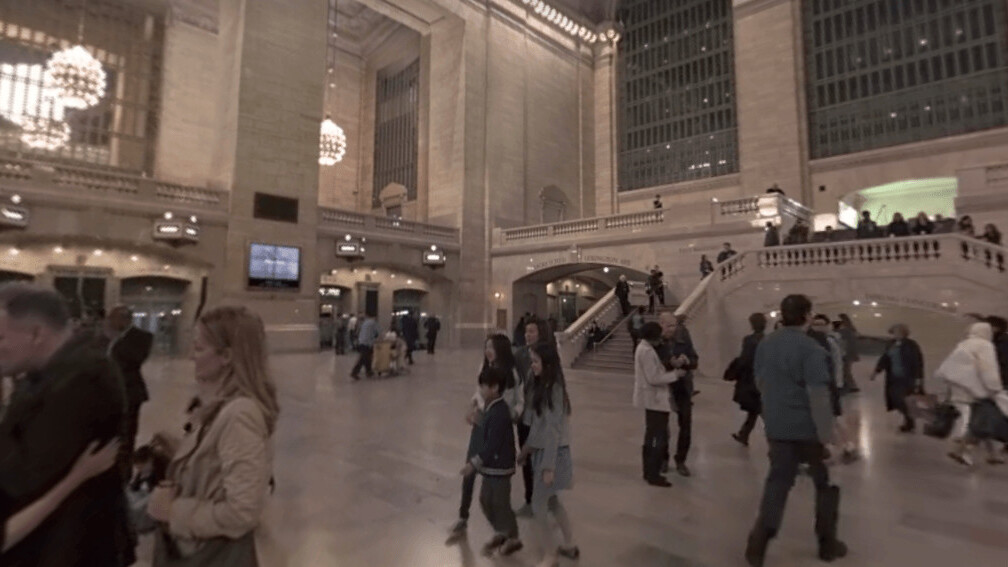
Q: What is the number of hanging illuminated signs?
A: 4